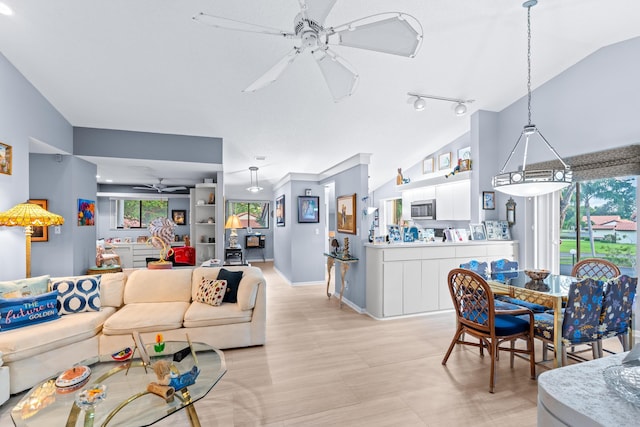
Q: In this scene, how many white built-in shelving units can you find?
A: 1